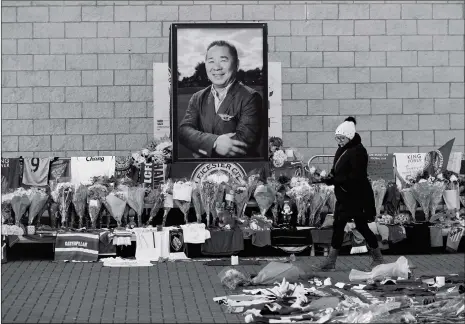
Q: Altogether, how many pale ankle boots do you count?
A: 2